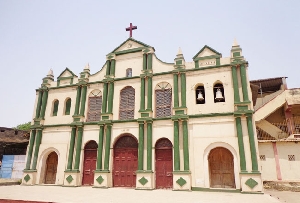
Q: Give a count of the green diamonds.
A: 6